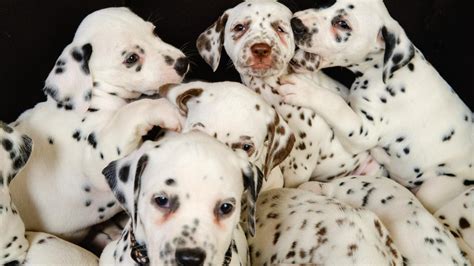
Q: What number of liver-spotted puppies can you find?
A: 2